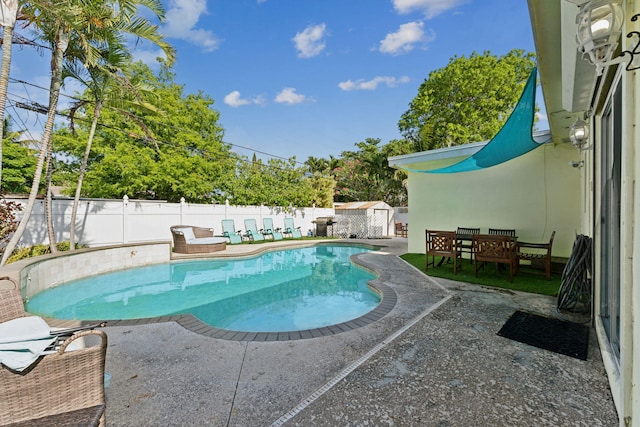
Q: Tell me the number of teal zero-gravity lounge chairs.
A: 4